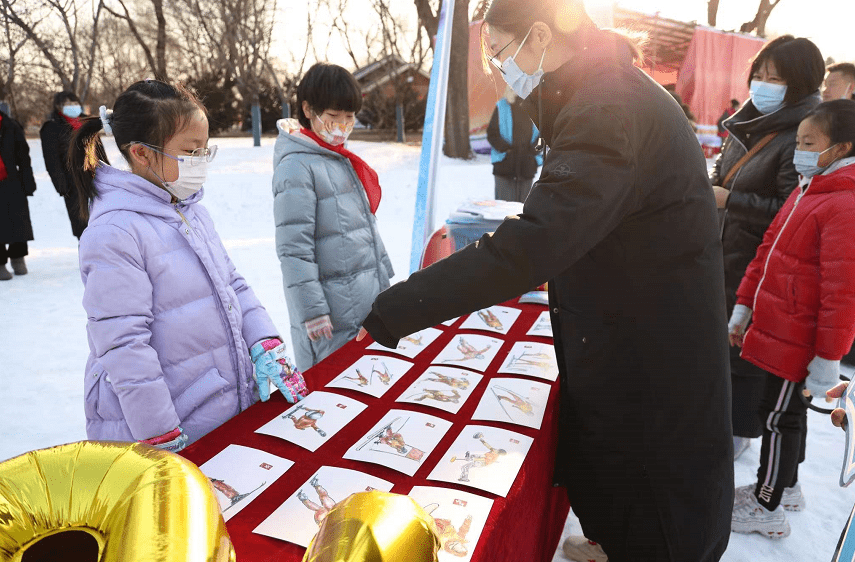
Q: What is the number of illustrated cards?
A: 15